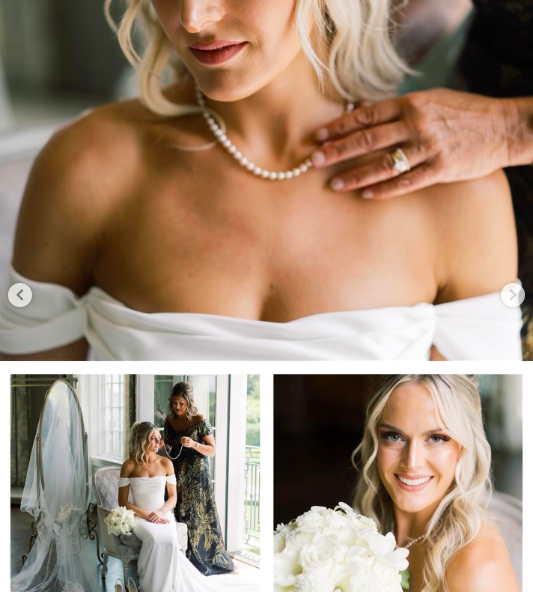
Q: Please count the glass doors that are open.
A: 1